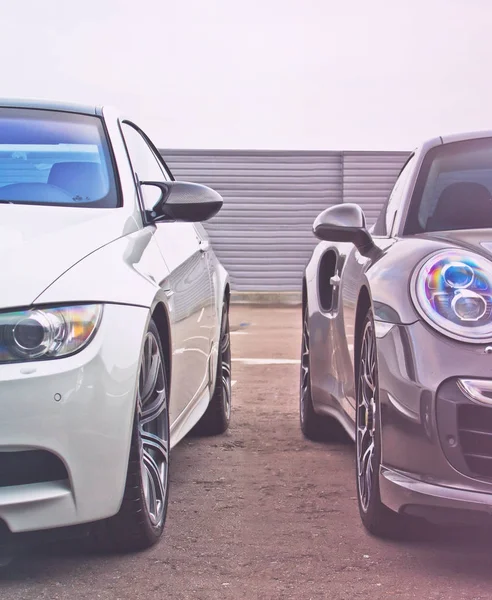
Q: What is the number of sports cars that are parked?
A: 2